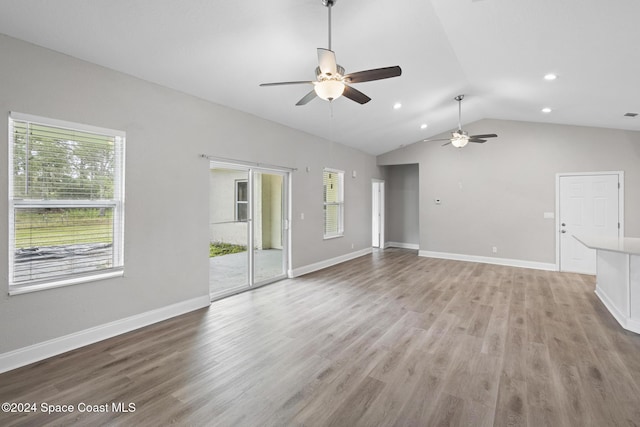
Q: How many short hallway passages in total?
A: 1